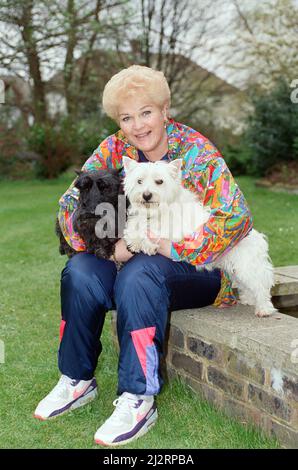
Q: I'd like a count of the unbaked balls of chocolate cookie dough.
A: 0